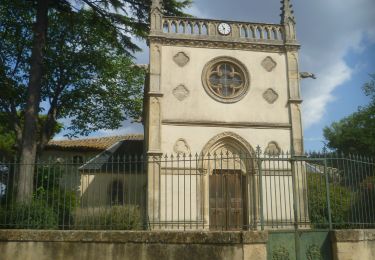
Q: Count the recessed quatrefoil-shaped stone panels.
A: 4